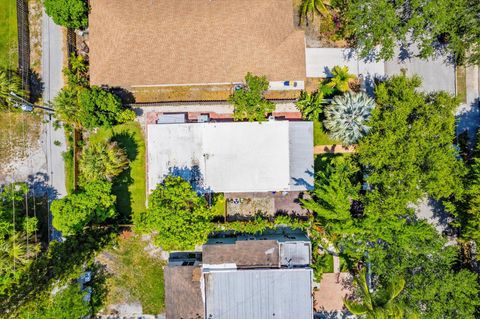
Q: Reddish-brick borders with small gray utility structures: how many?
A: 1